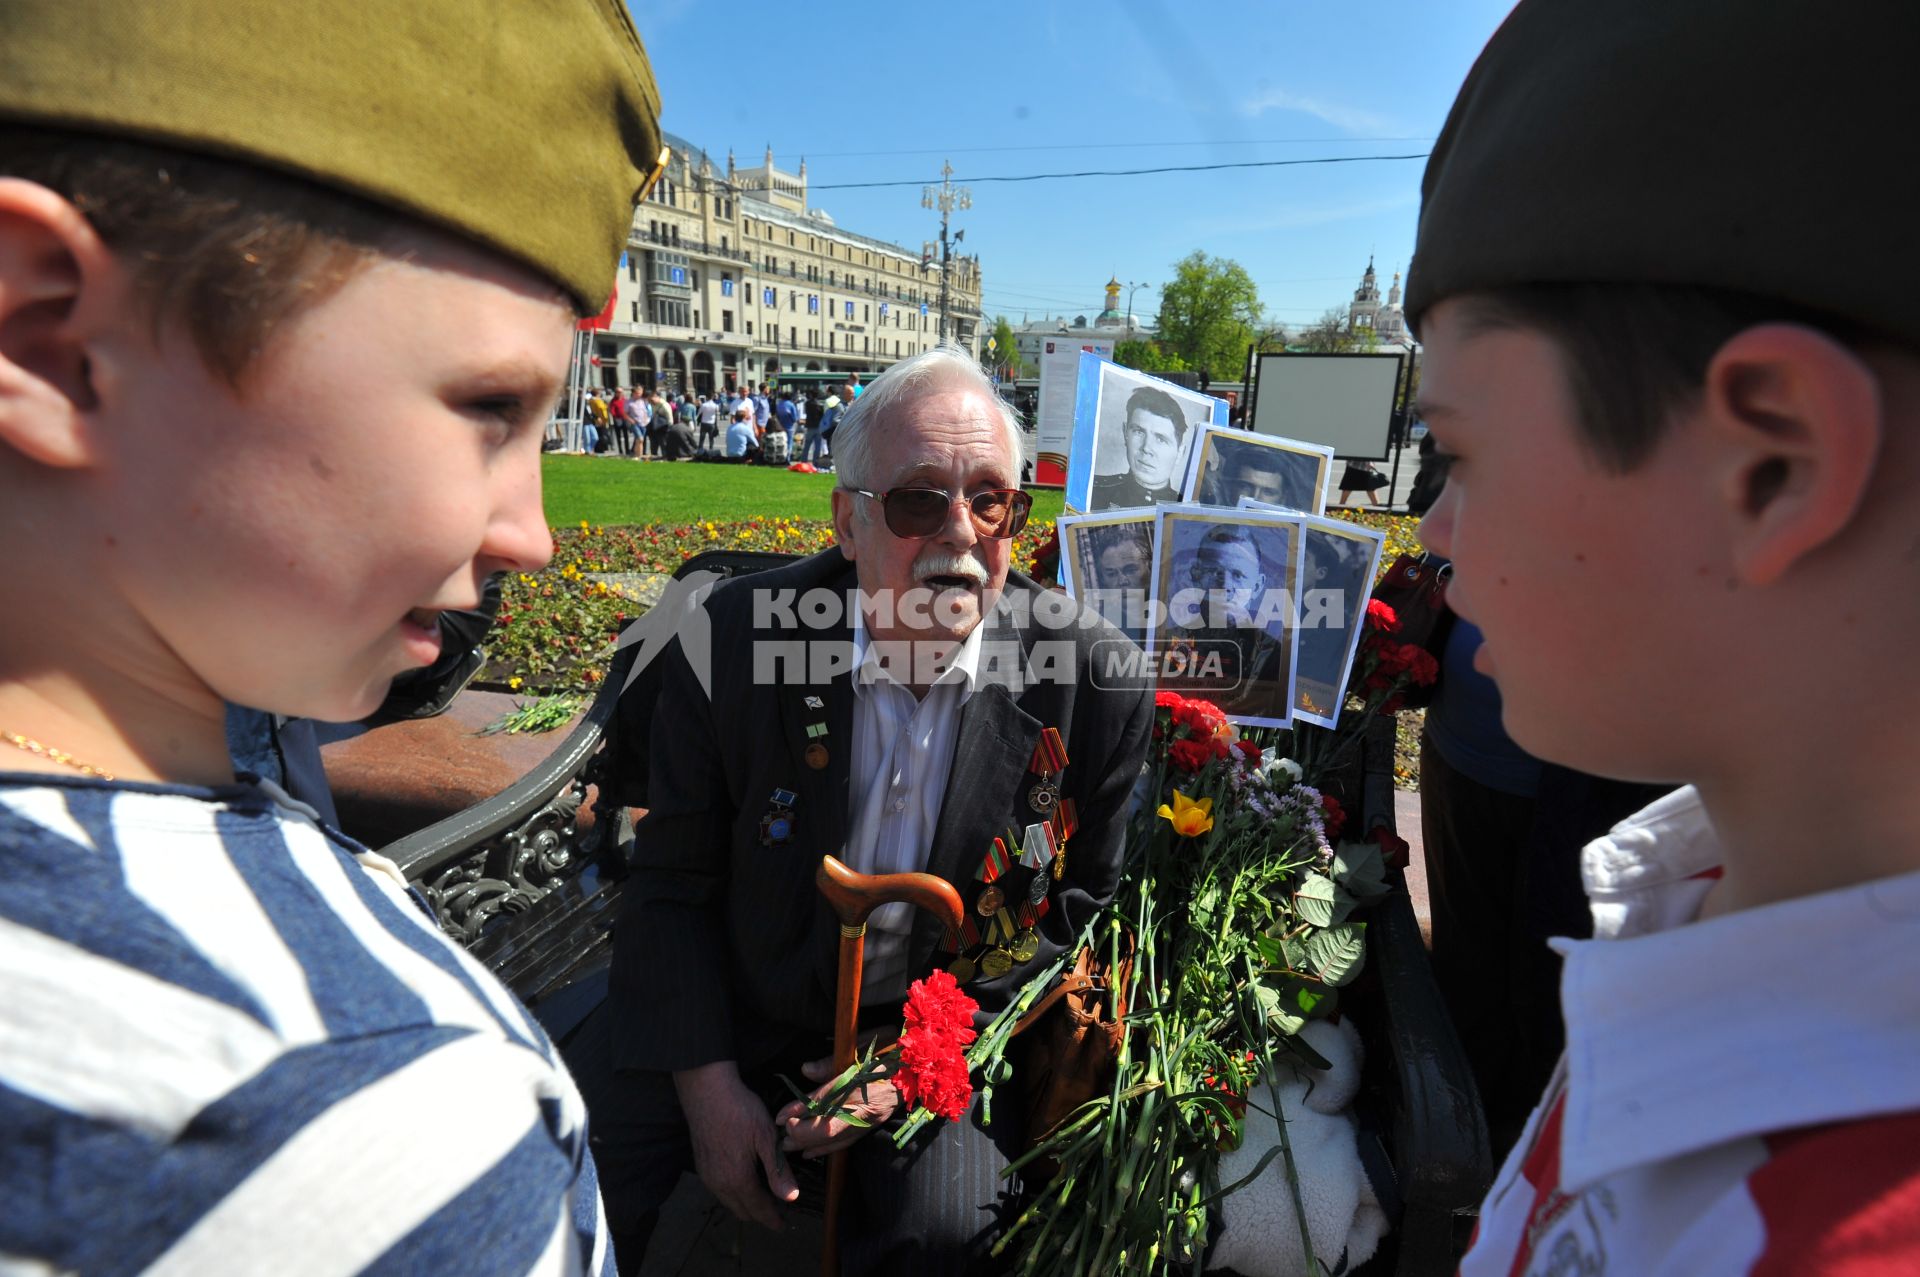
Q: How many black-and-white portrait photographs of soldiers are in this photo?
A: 5